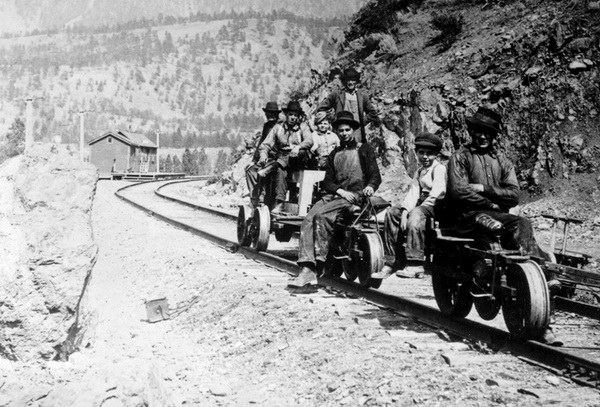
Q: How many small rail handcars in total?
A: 3